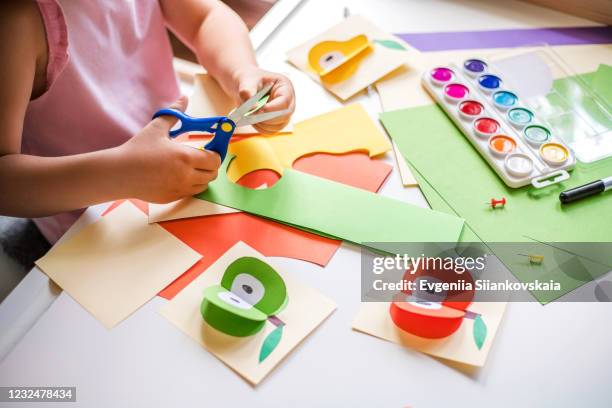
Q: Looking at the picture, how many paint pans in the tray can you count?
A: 12